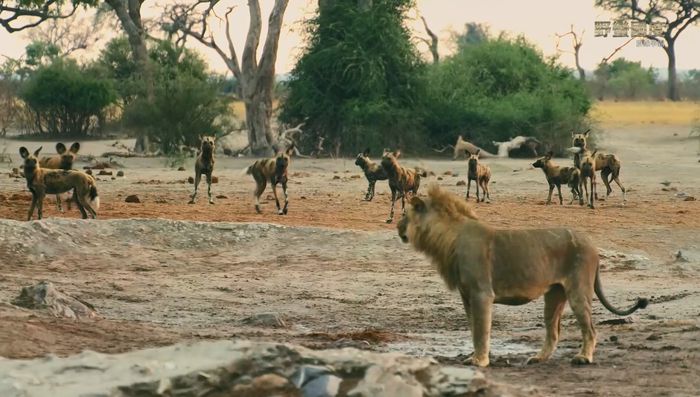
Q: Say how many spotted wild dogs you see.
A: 10